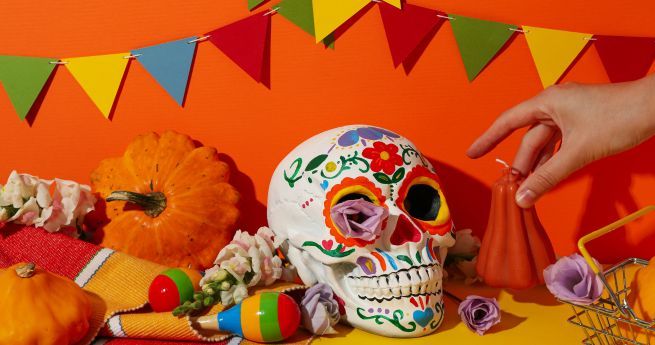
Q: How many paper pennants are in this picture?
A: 12